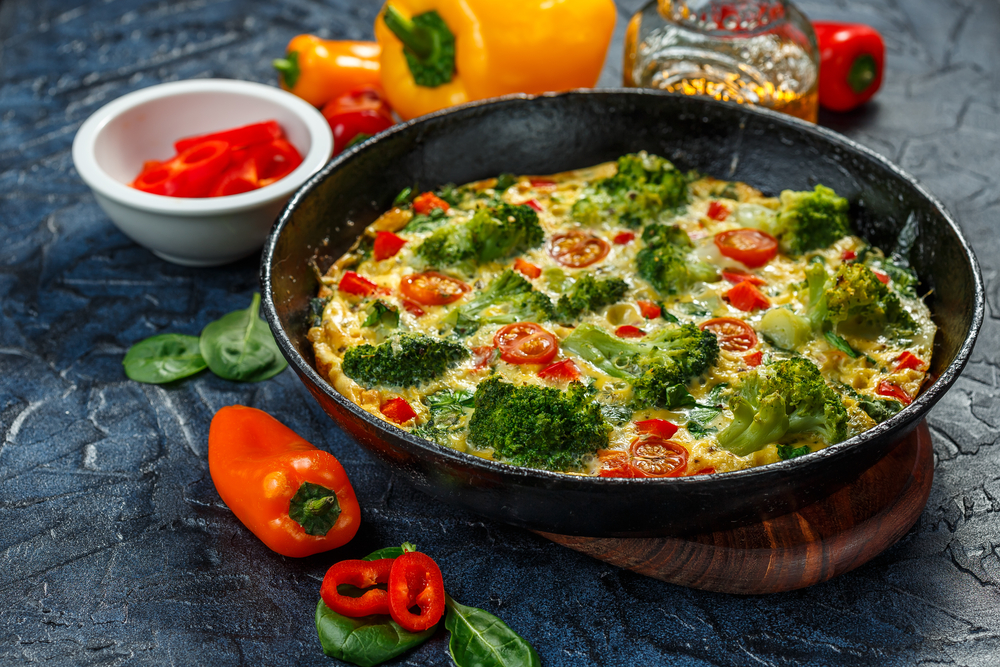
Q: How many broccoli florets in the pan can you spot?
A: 11